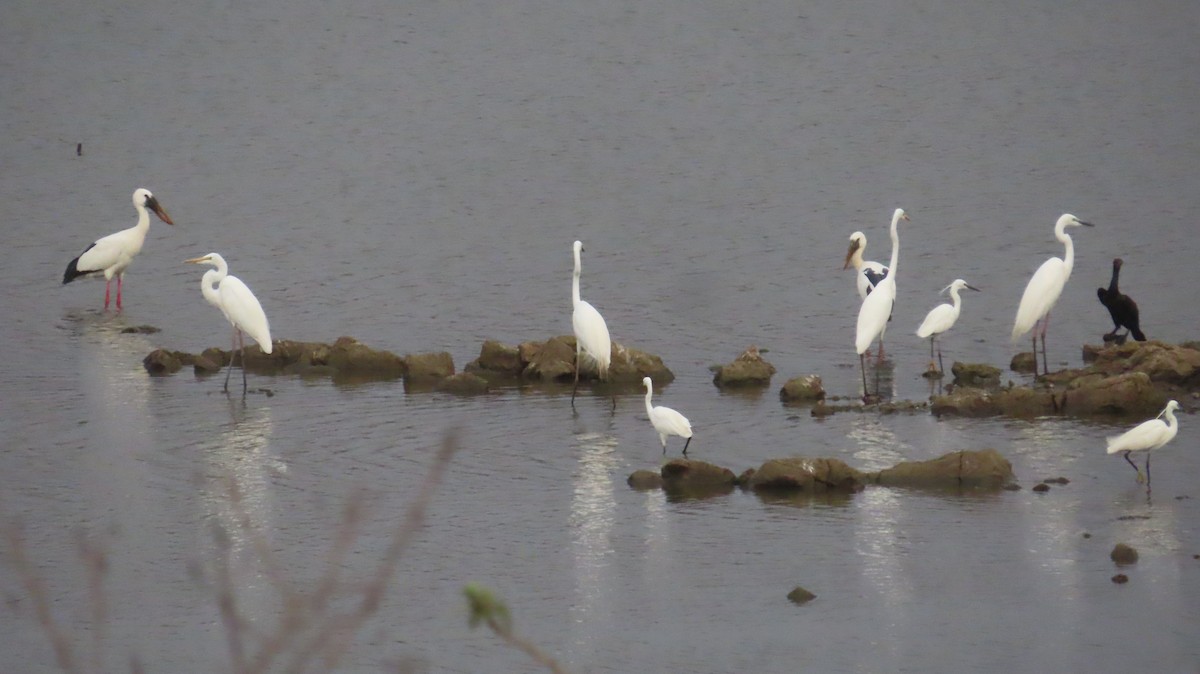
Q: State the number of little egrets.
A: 3